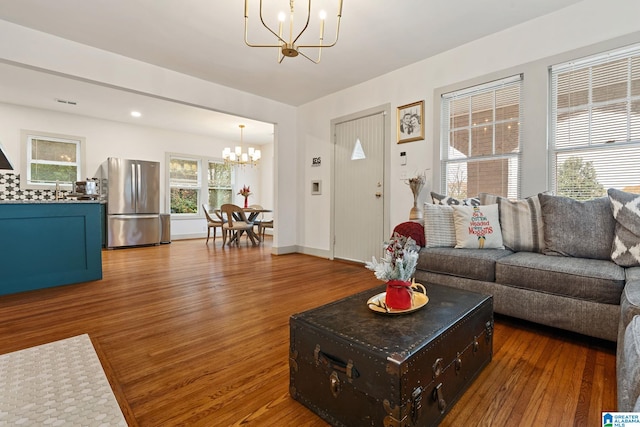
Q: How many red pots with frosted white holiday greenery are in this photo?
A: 1